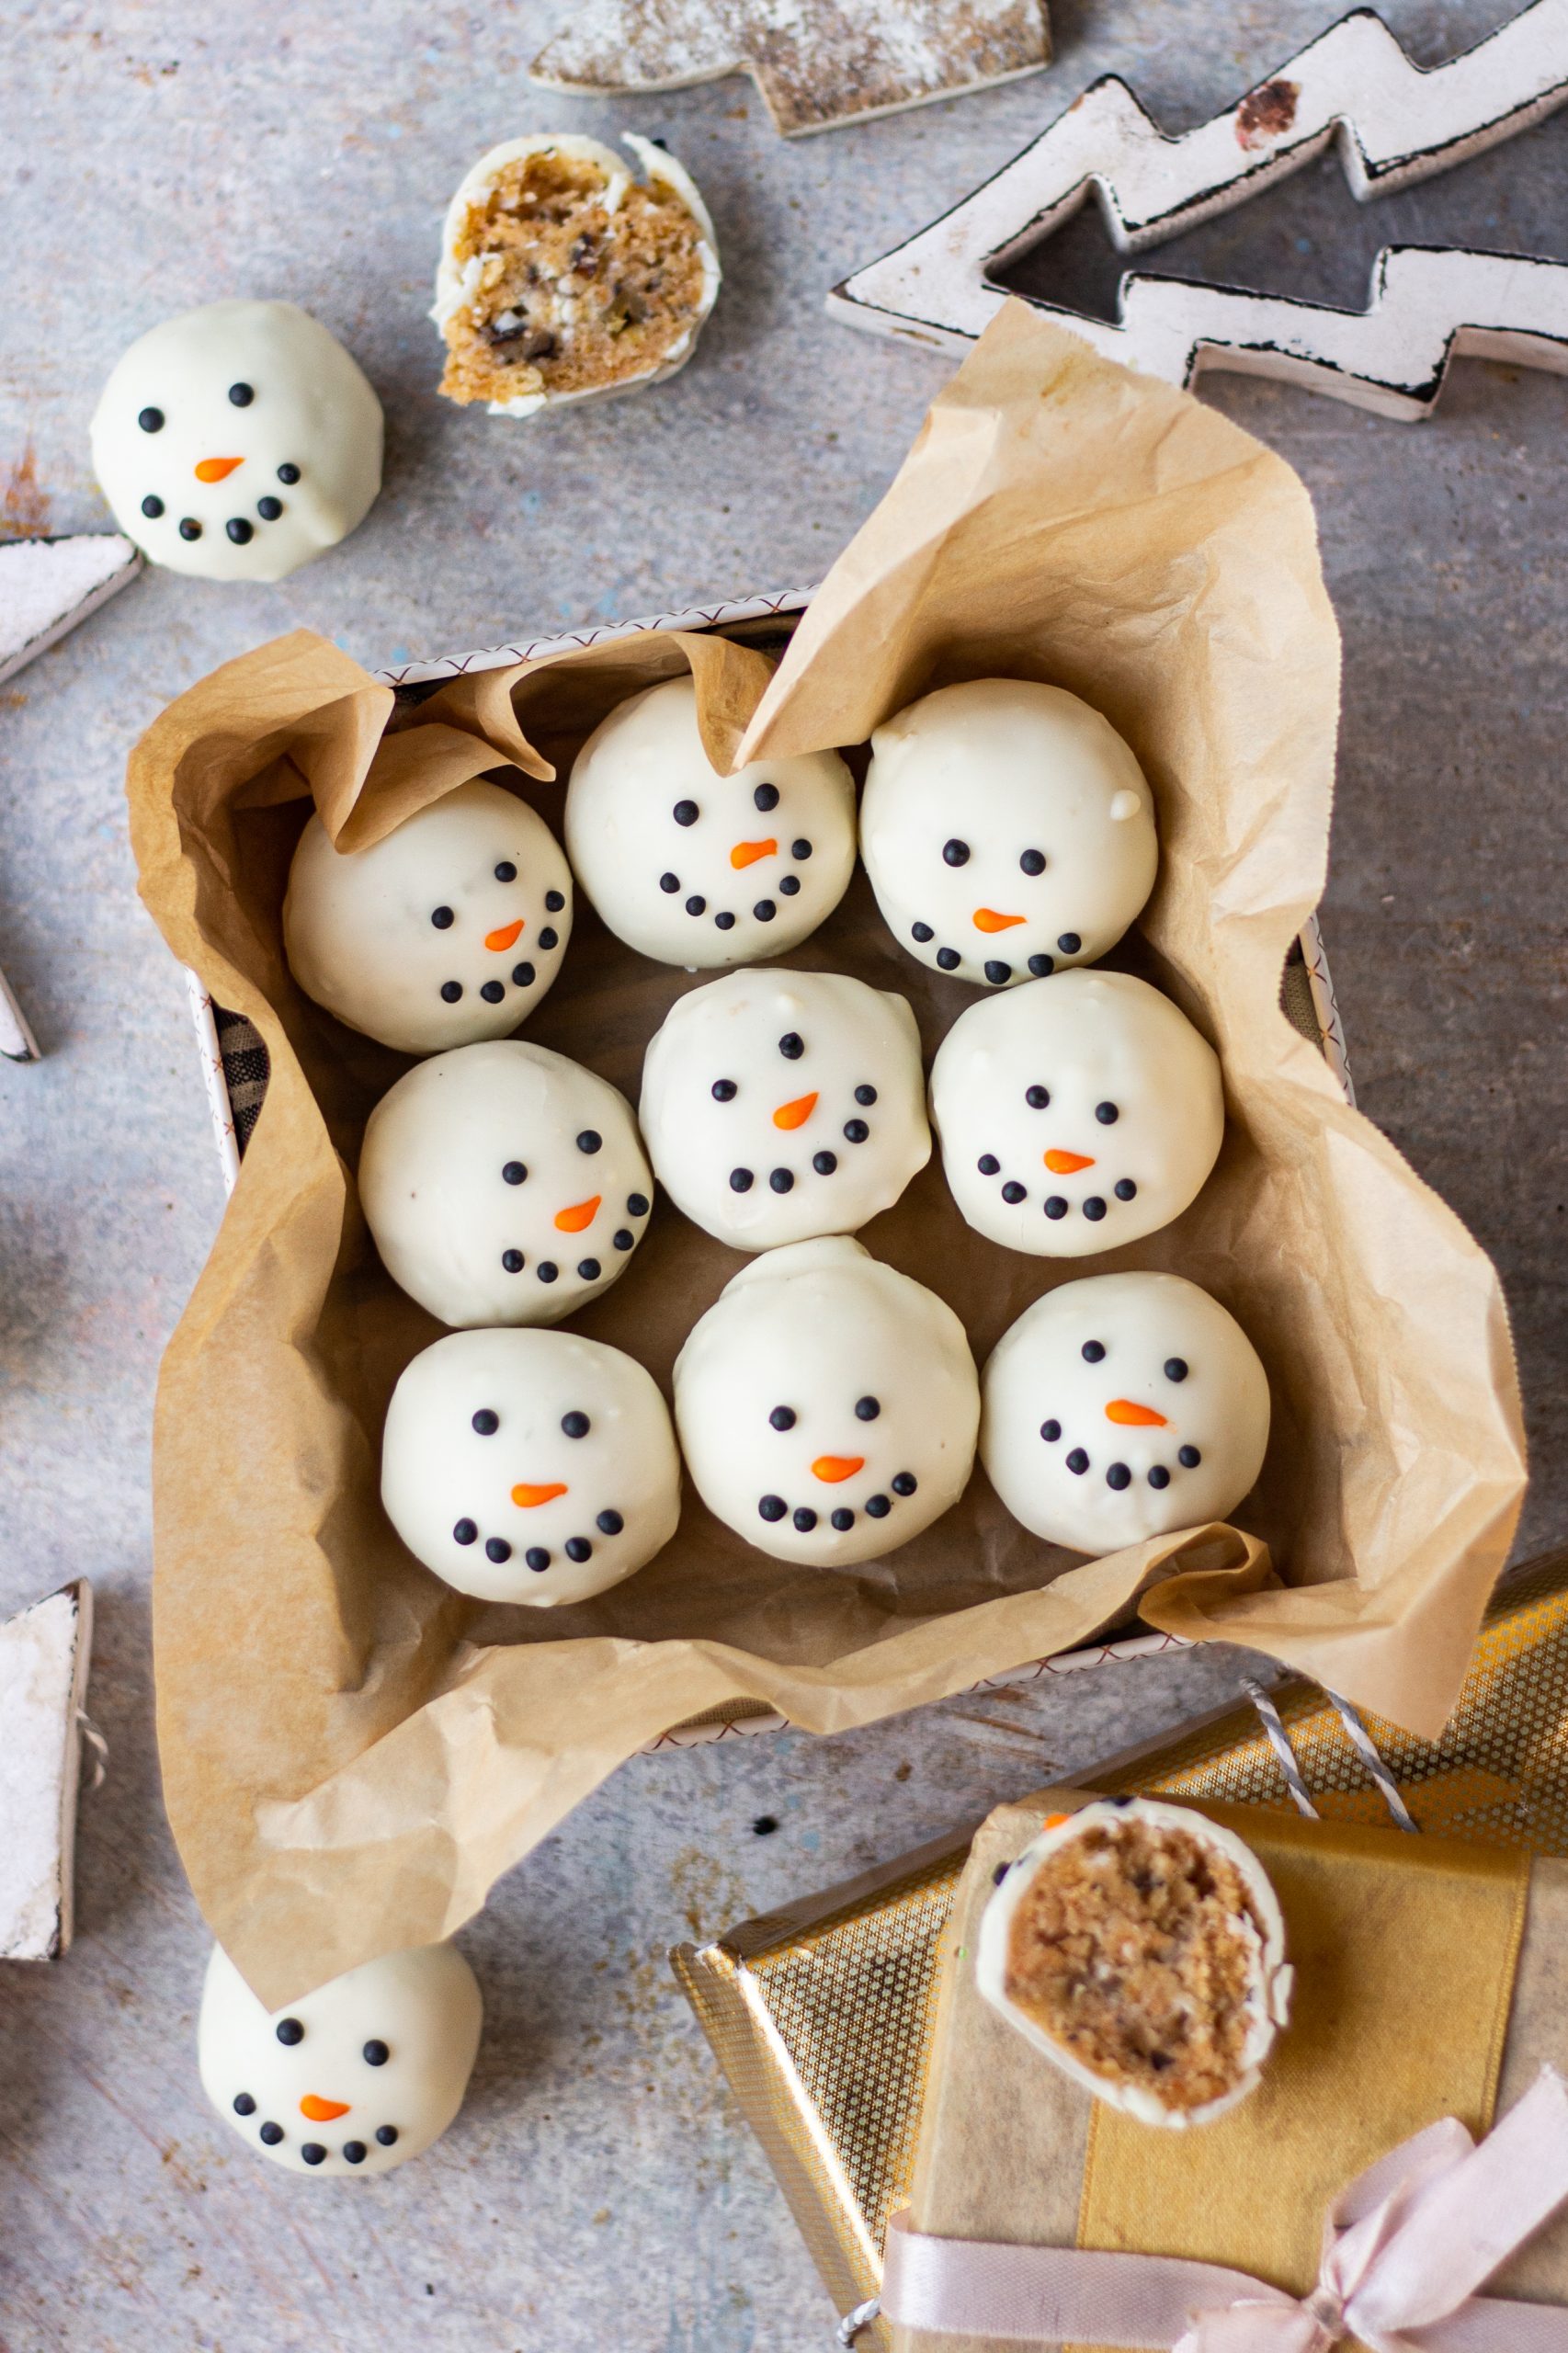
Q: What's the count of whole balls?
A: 11